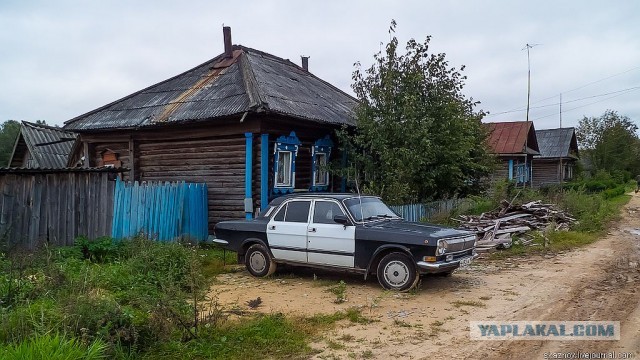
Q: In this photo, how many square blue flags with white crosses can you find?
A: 0